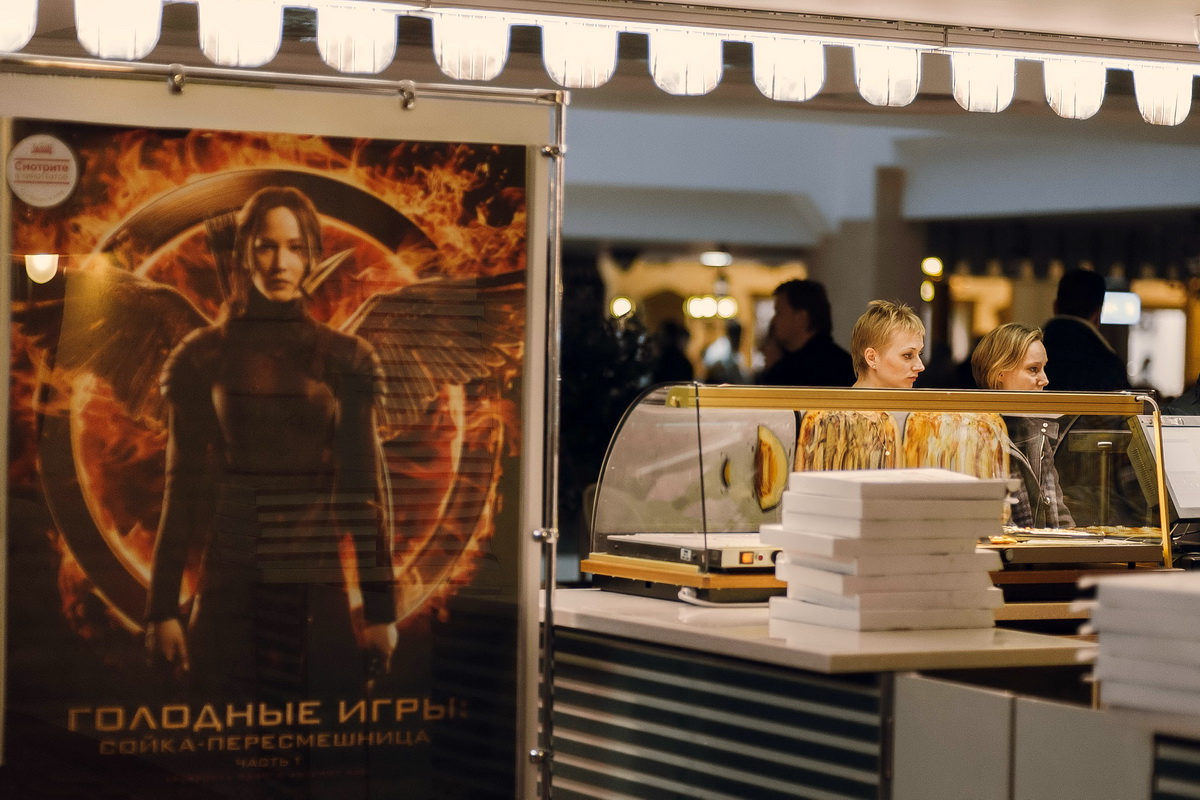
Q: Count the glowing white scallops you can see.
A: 12